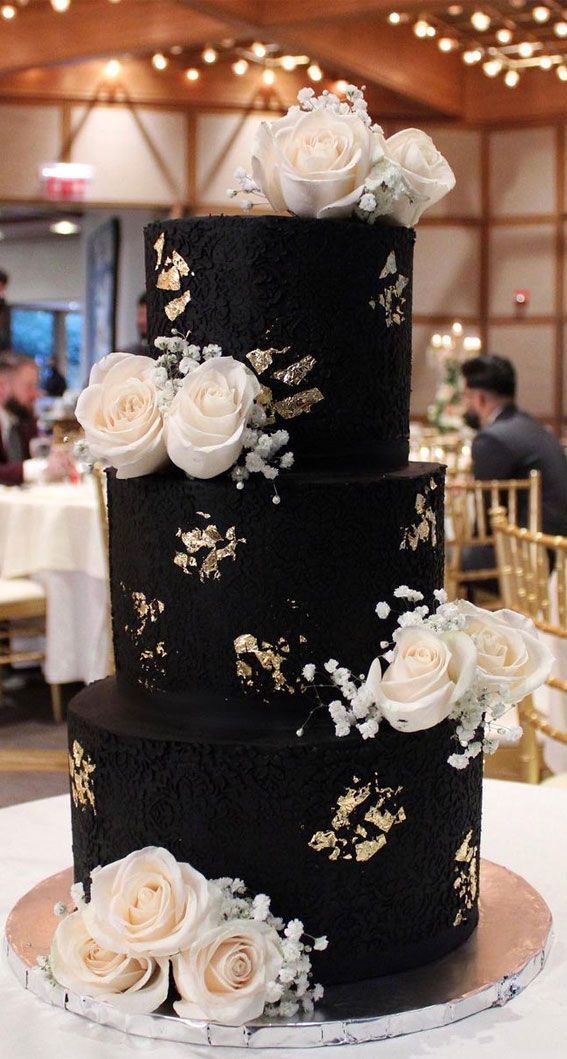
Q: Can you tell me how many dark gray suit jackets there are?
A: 1